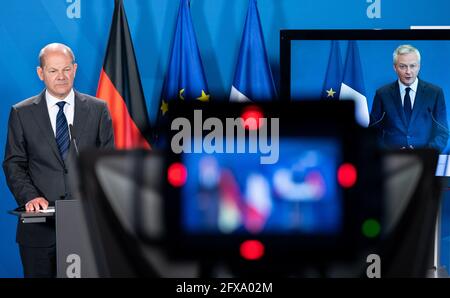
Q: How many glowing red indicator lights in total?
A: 4